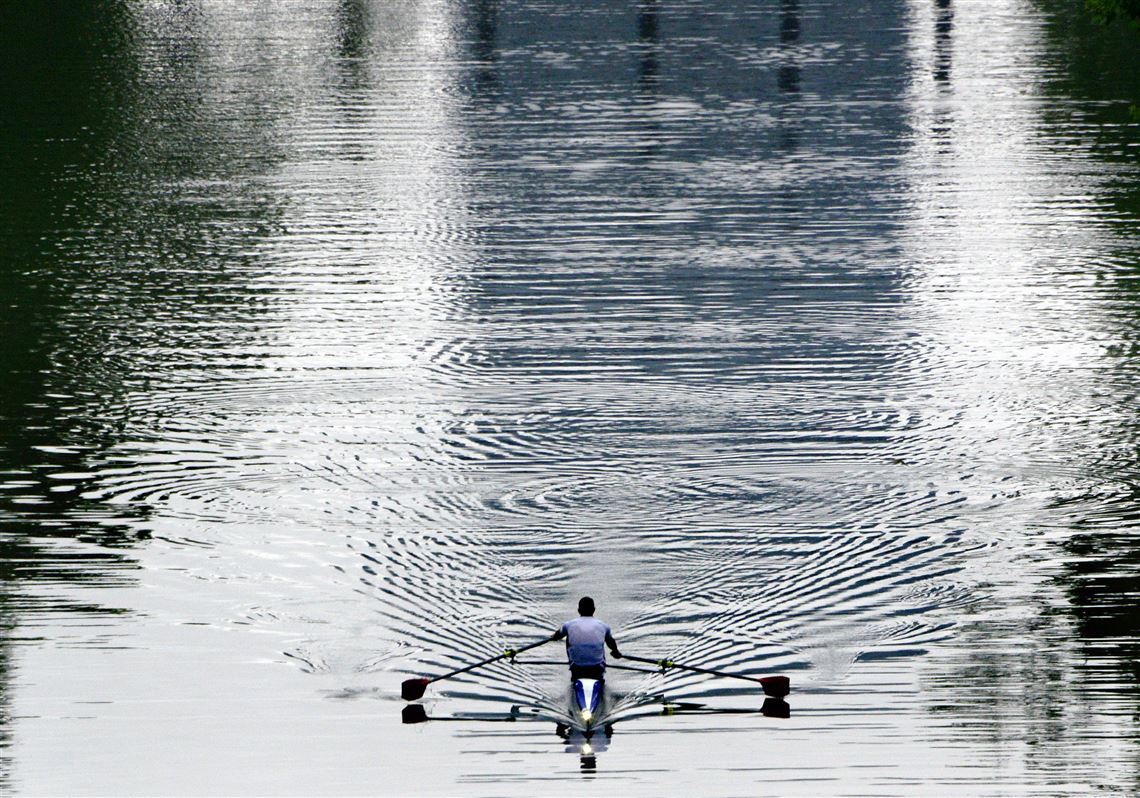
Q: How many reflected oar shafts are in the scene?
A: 2